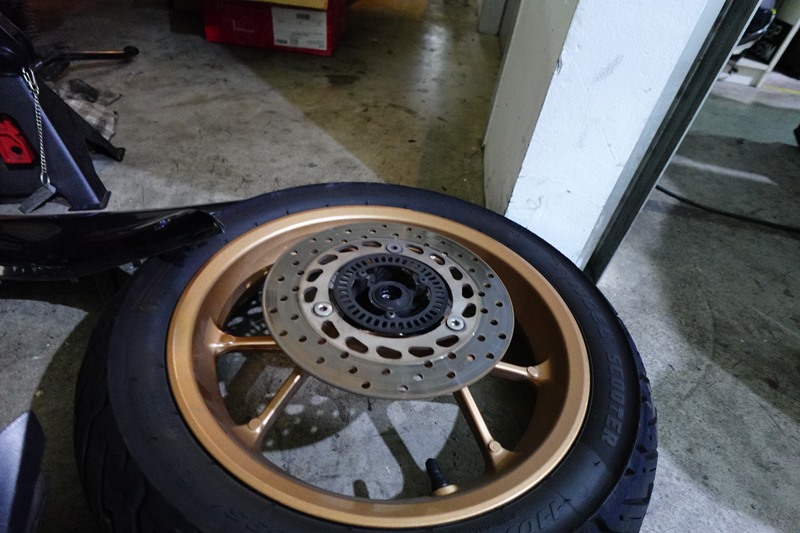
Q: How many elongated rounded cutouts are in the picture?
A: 15